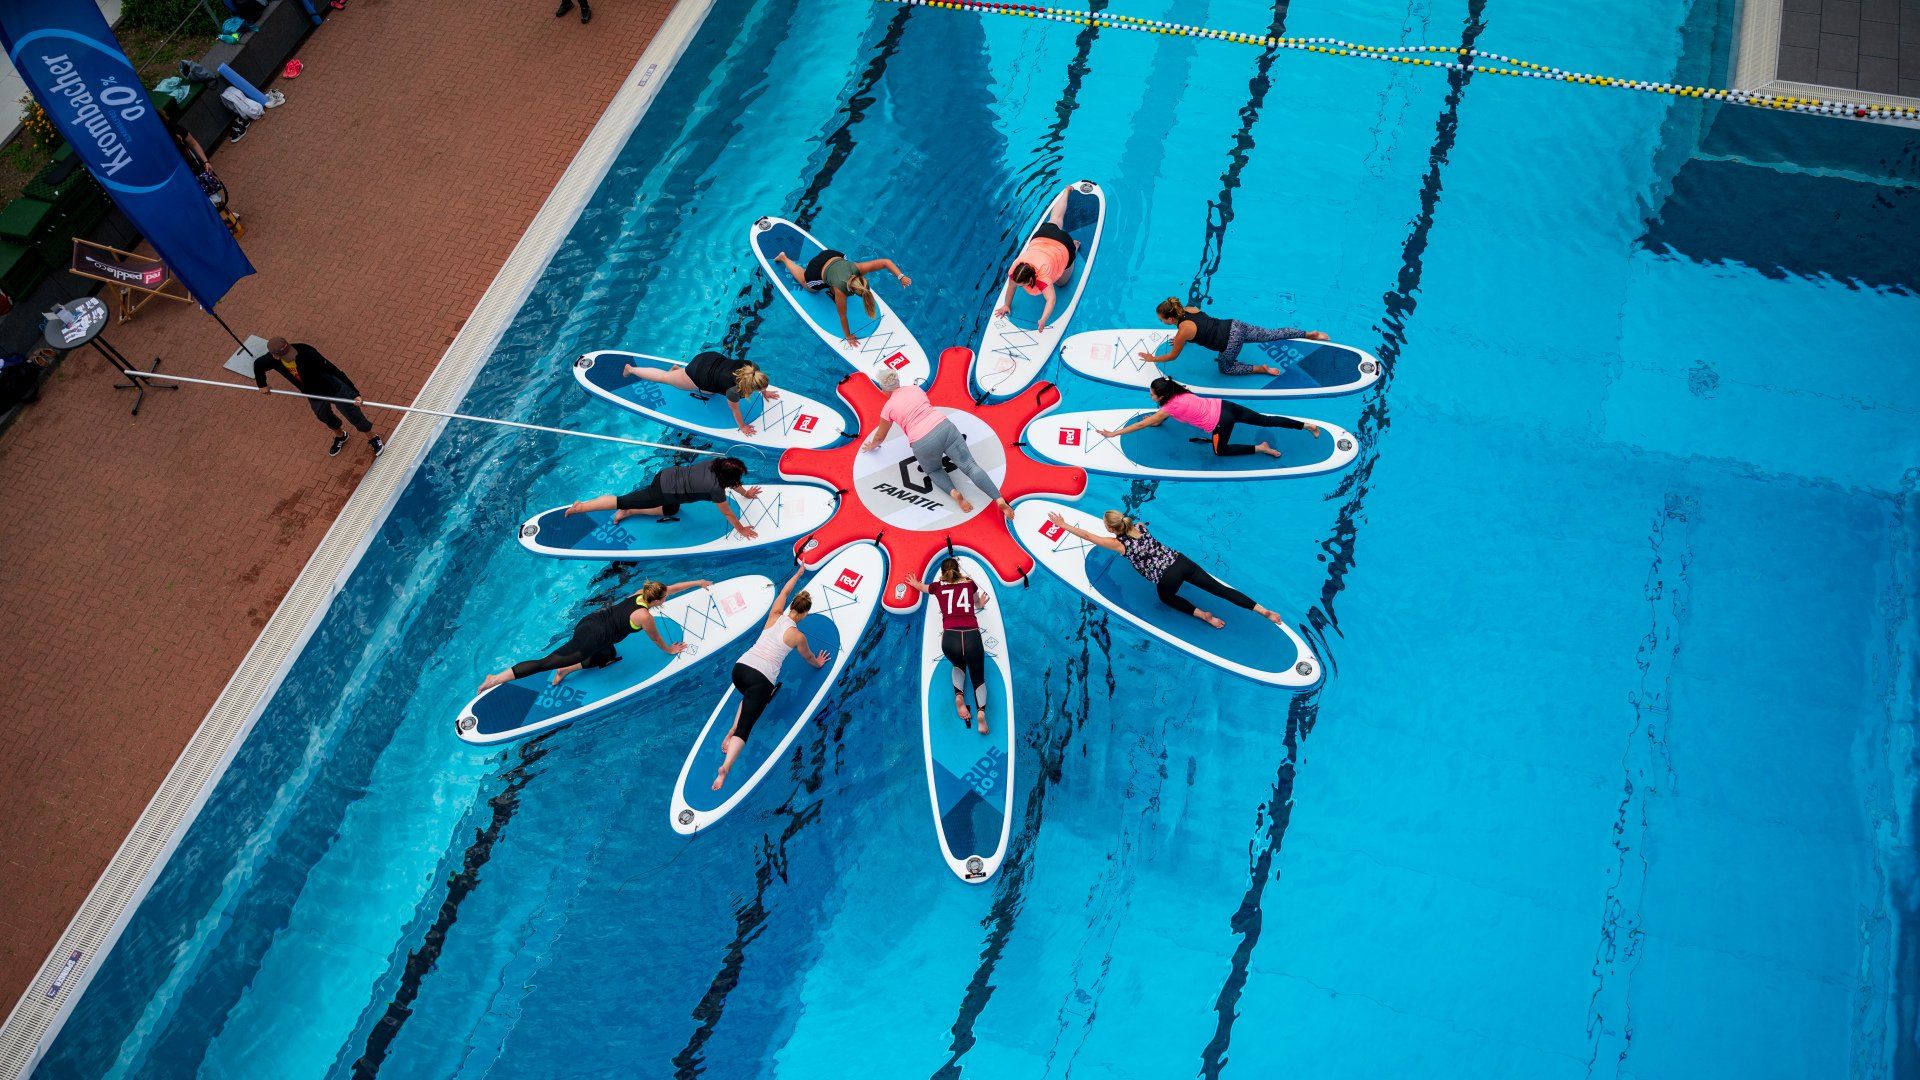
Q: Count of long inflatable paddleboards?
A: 10